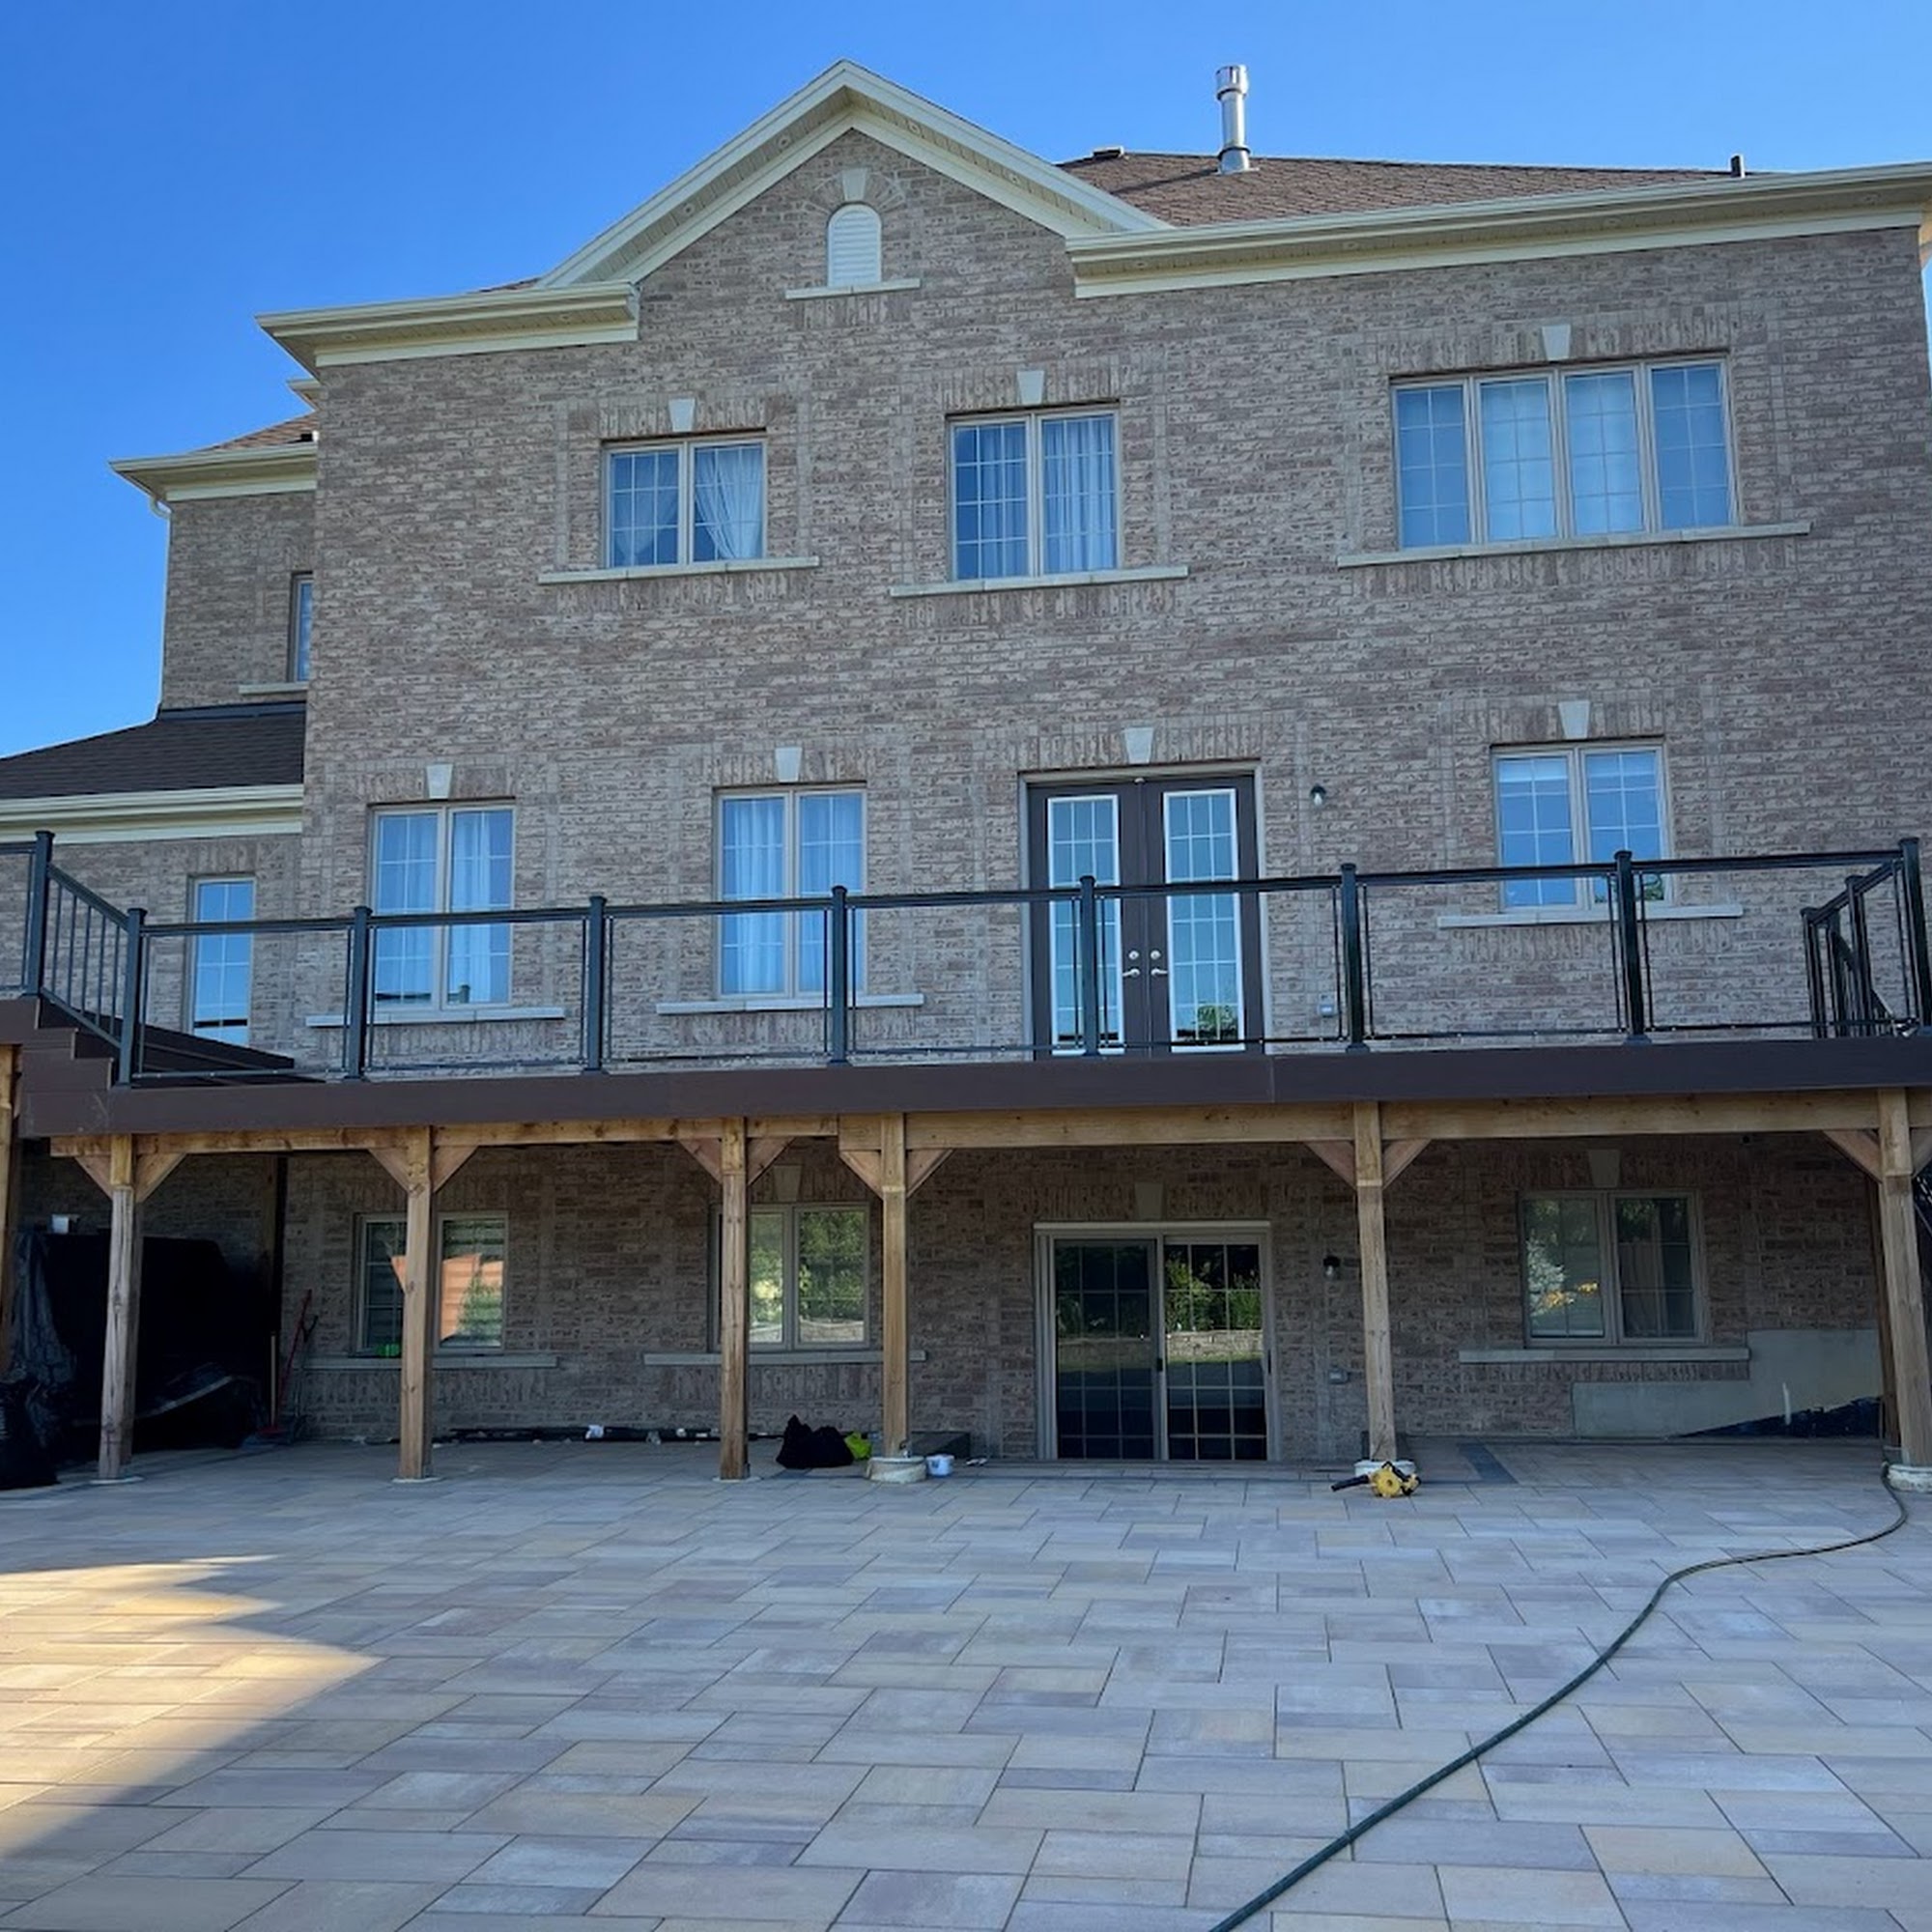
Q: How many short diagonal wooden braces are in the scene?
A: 12